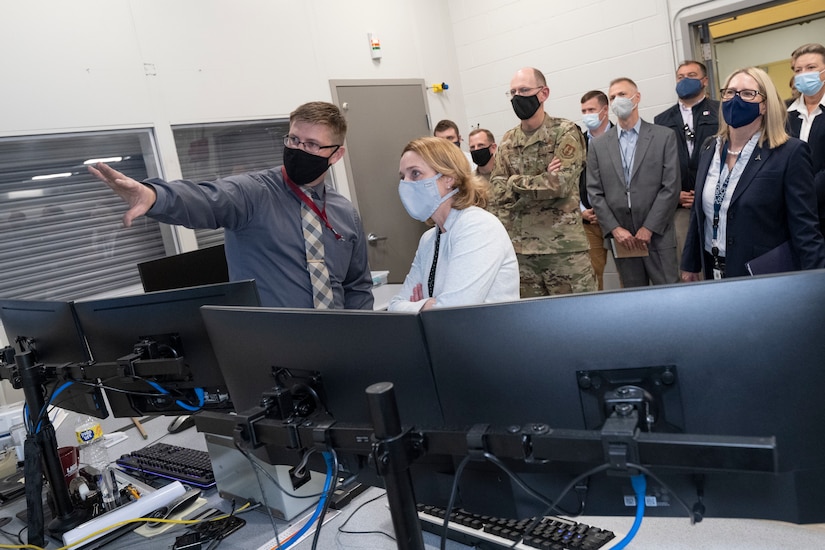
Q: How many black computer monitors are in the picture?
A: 5